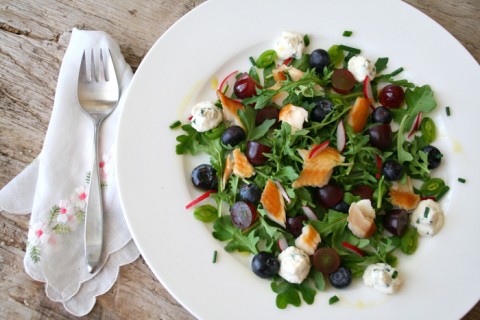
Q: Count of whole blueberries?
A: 11